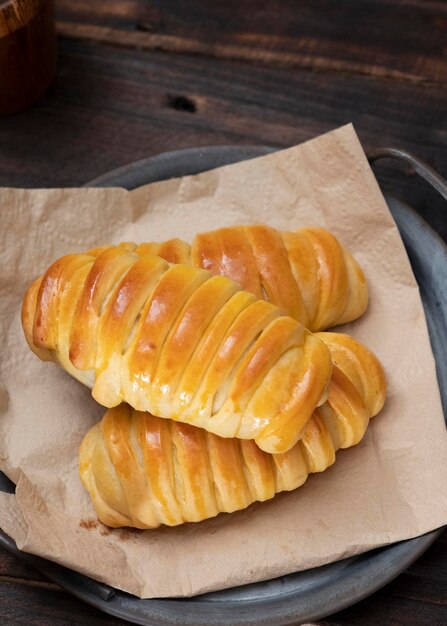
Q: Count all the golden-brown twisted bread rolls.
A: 3